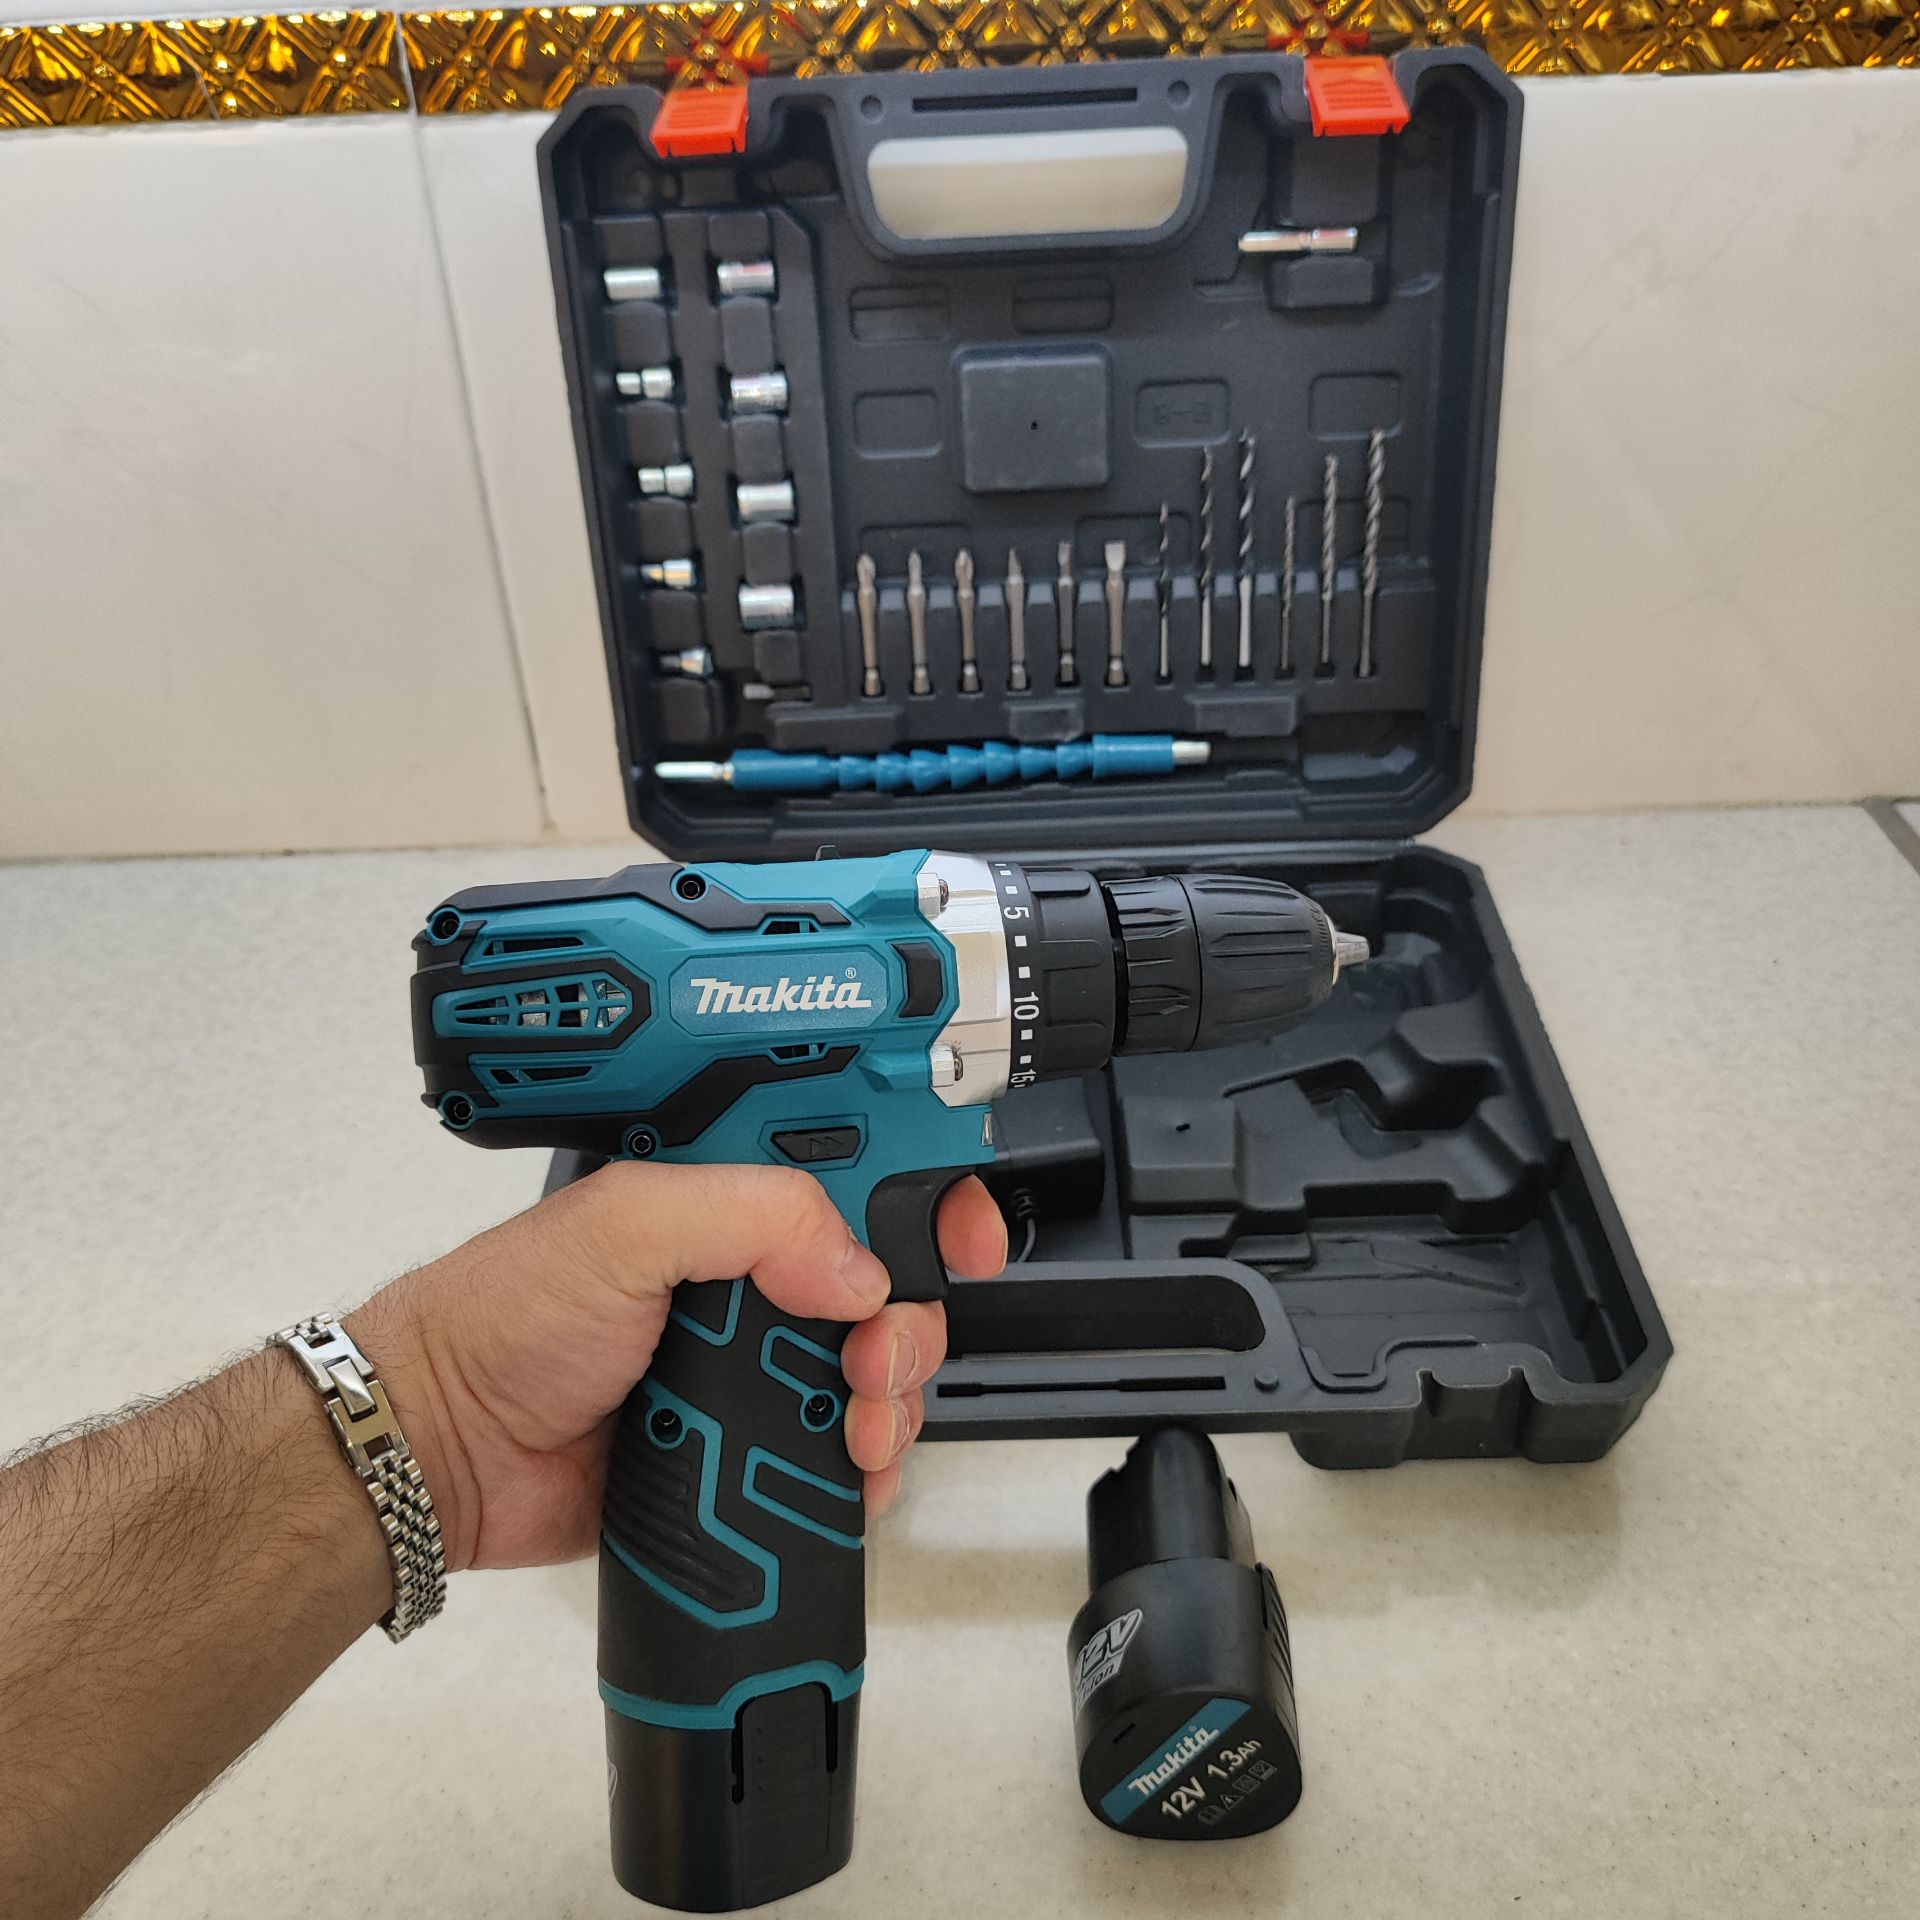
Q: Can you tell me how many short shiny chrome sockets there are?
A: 9